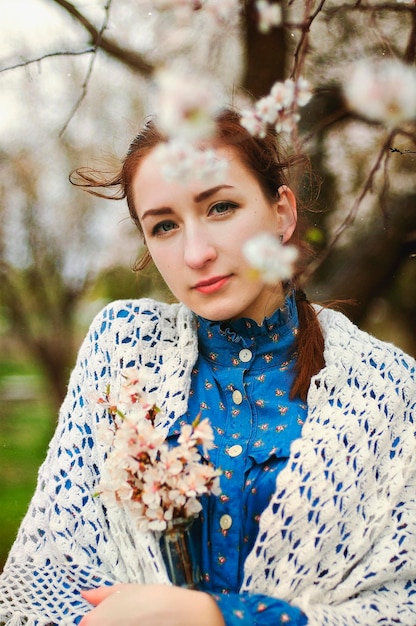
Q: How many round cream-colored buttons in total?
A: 4